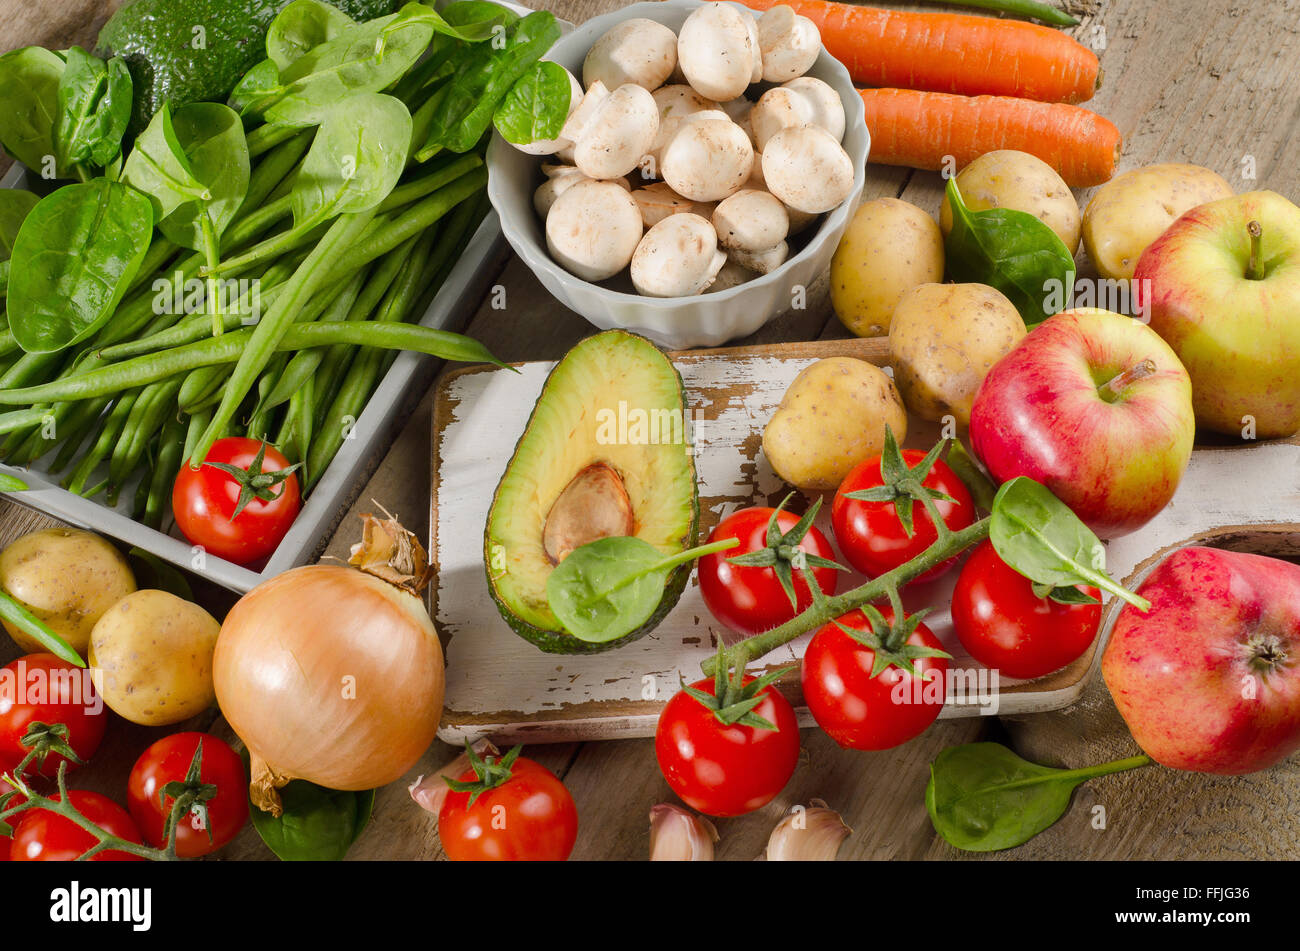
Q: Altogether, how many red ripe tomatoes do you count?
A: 11